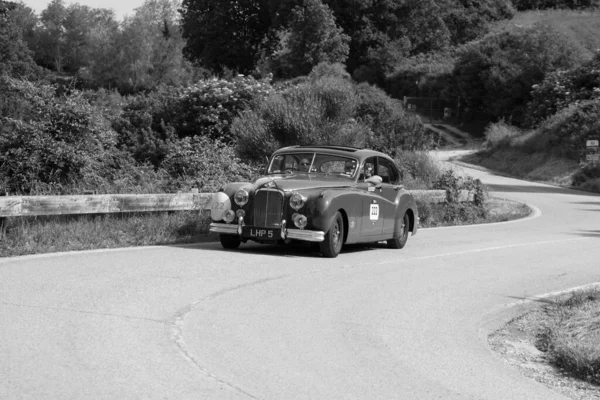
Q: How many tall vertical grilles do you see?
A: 1